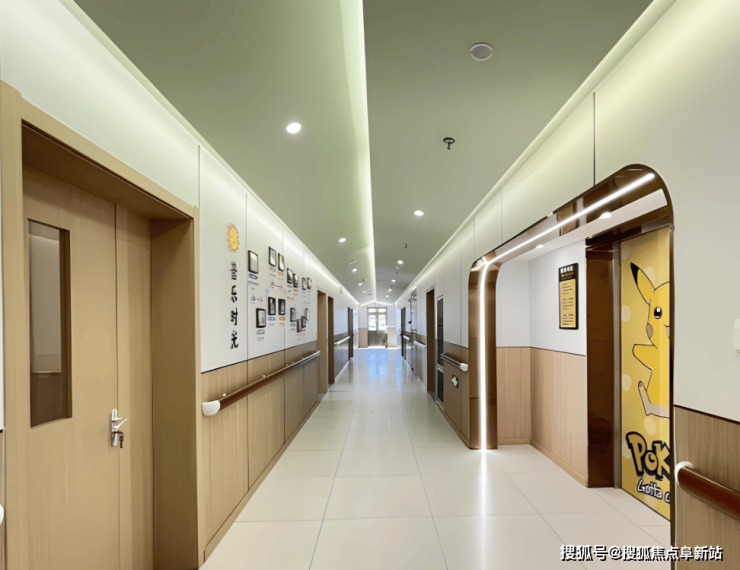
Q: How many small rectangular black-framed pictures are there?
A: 14